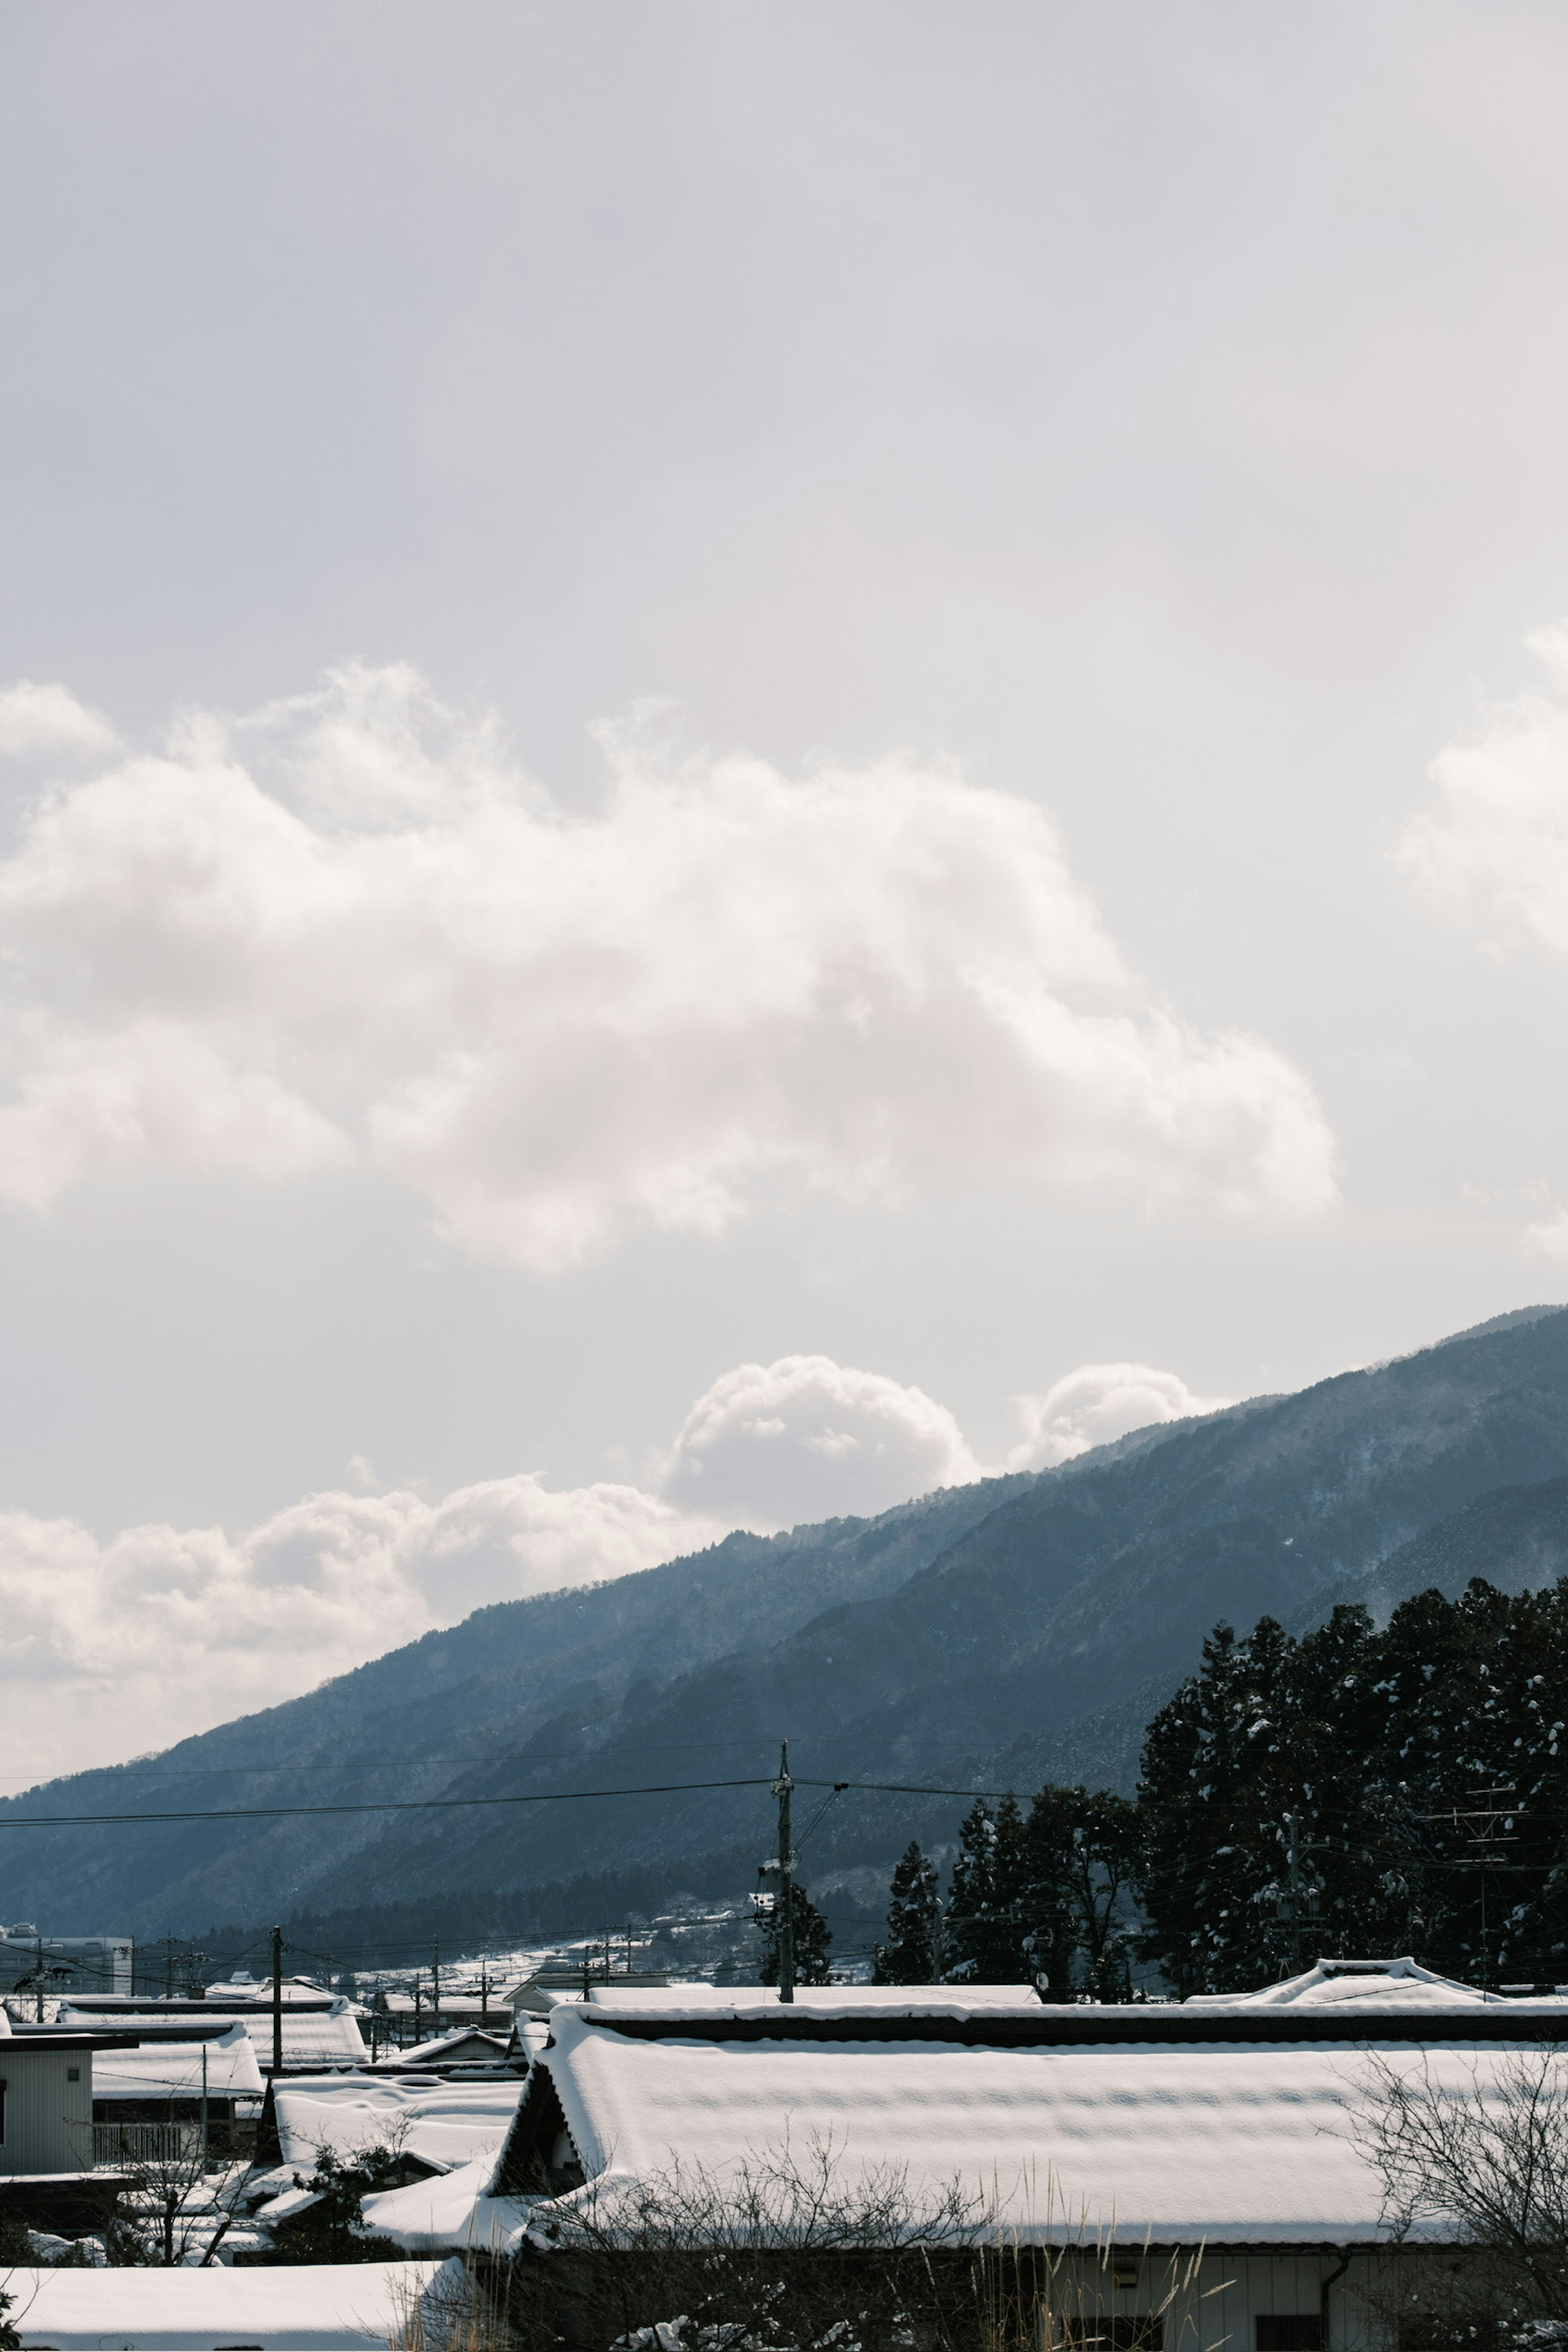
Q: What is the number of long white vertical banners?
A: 0